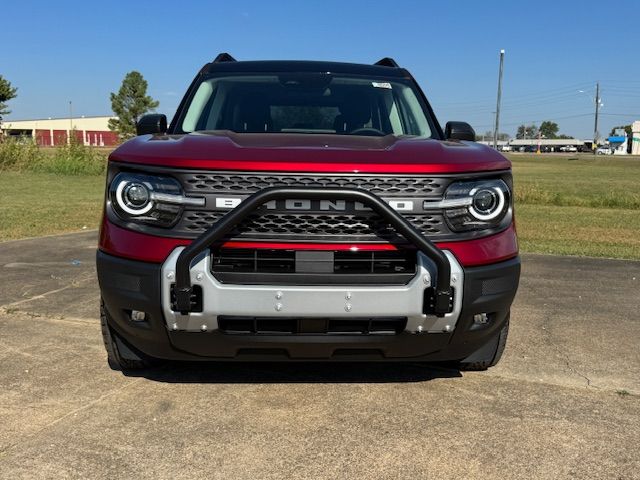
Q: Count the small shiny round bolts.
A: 12